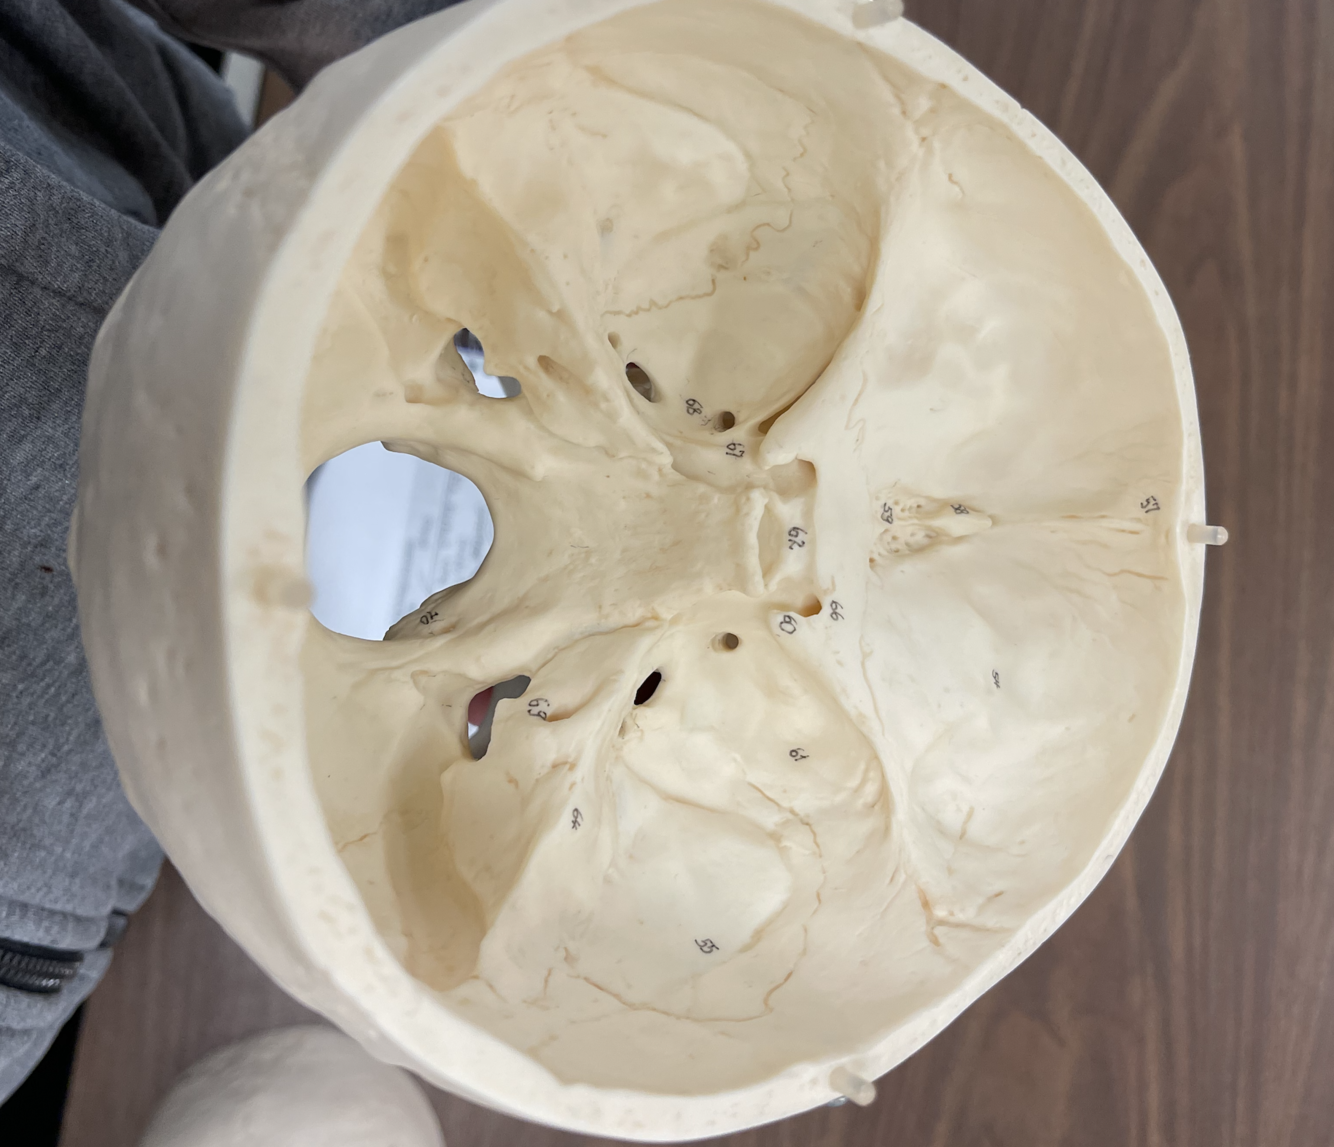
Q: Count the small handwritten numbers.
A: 14